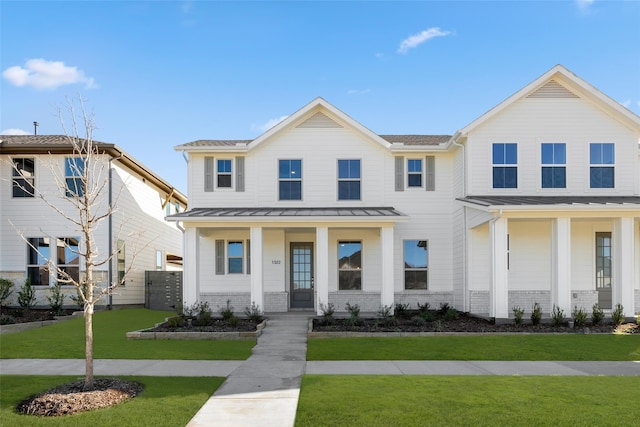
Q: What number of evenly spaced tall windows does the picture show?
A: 3